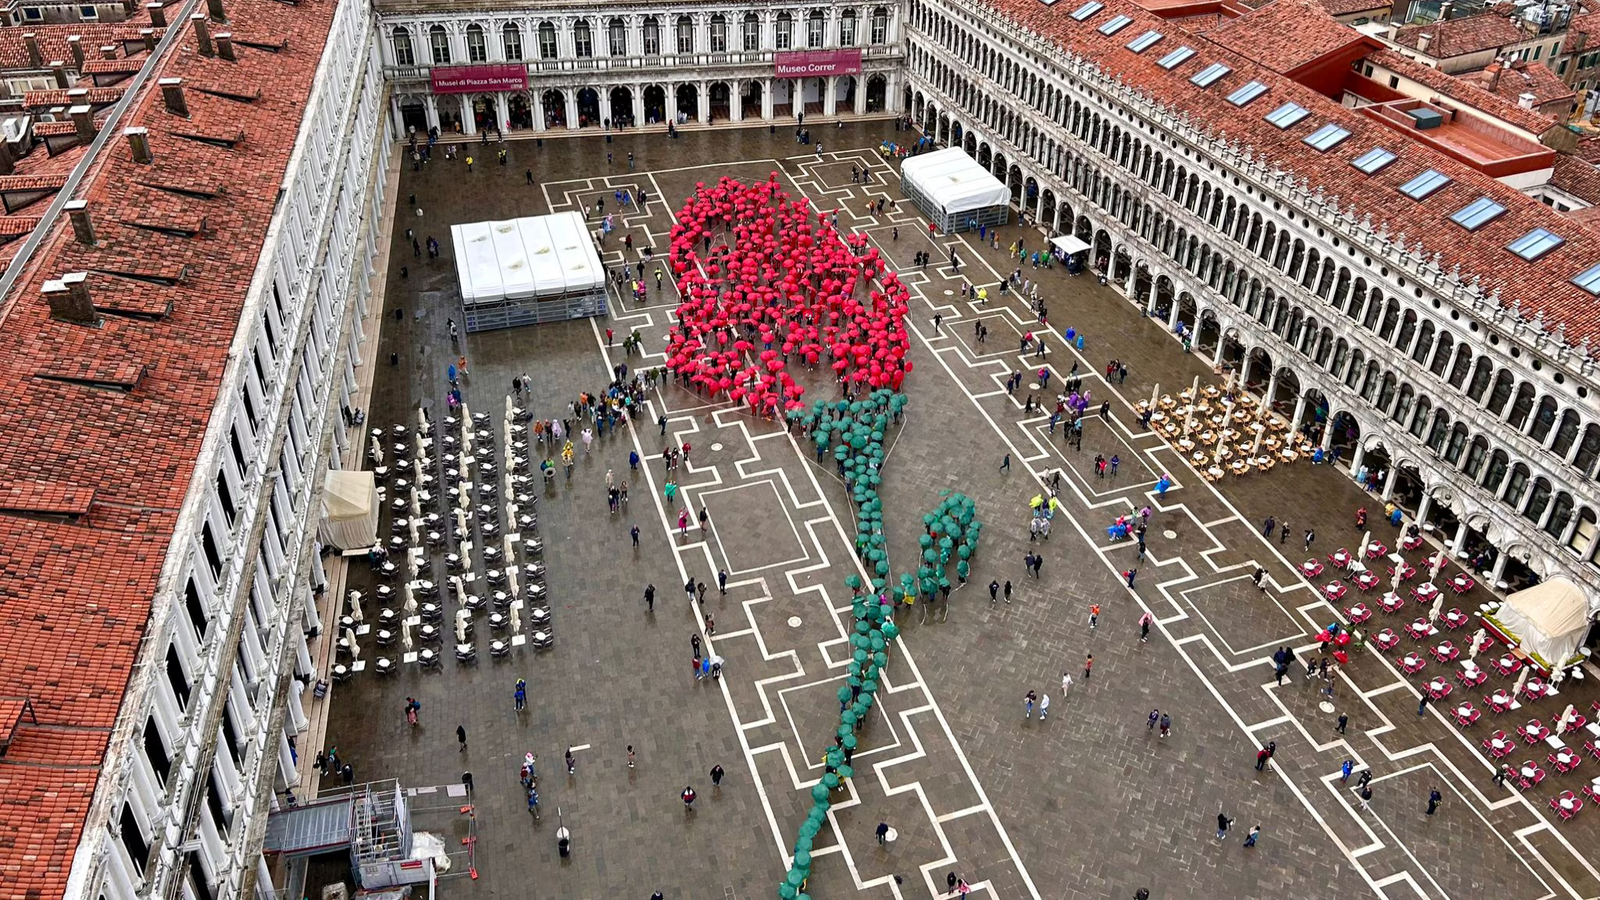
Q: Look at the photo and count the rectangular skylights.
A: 14